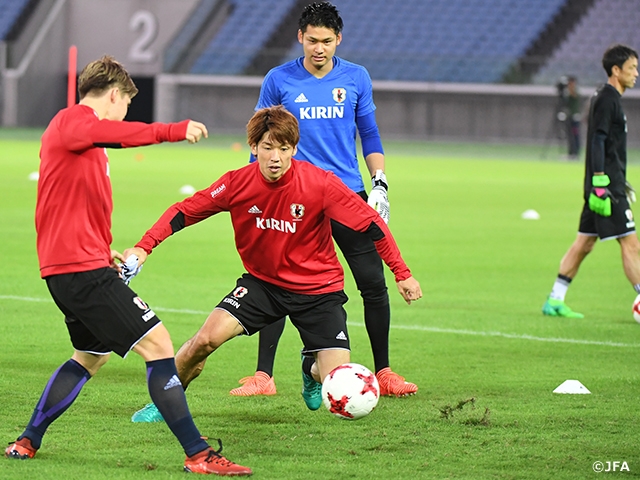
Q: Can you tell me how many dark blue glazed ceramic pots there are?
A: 0